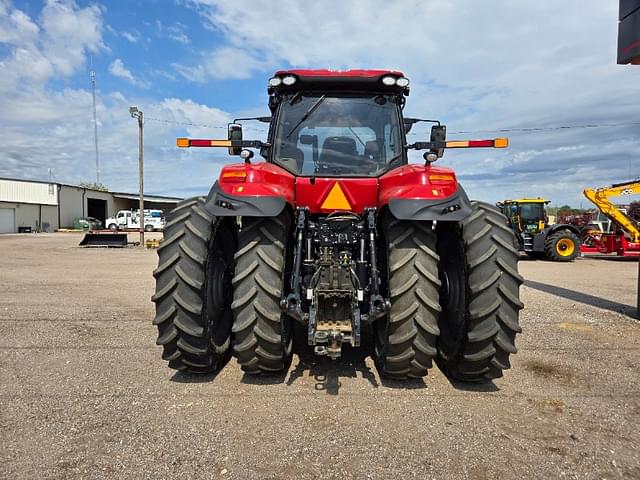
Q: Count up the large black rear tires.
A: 4